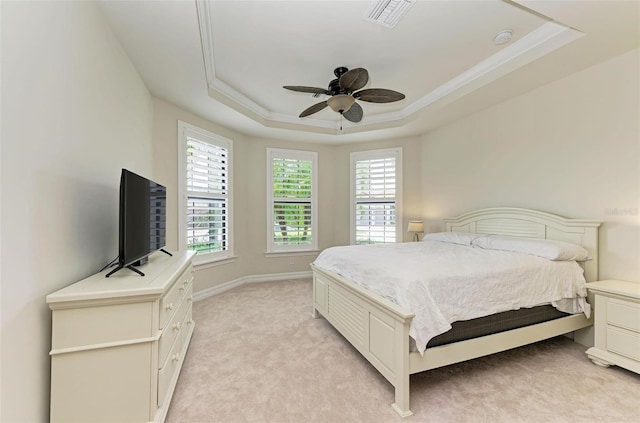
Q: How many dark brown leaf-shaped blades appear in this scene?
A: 5